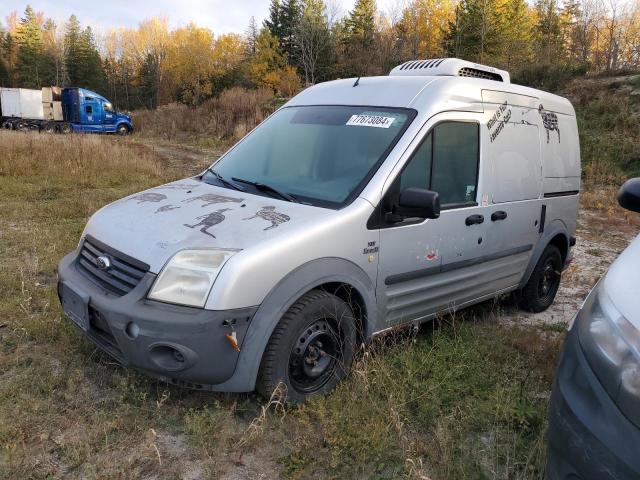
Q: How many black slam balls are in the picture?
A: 0